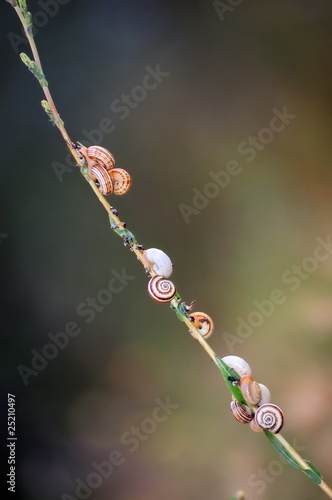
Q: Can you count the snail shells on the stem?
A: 12